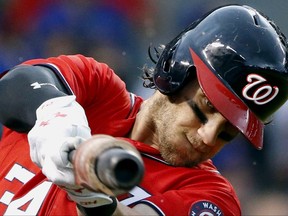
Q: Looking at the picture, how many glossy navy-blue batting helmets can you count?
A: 1